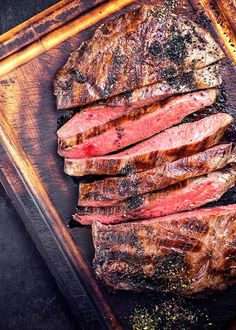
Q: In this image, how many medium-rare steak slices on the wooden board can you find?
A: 5